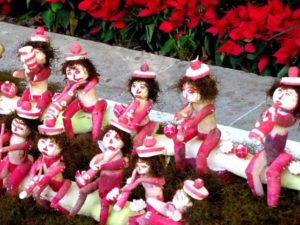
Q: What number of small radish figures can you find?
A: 10